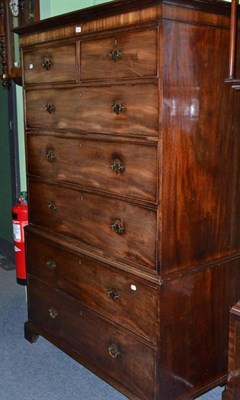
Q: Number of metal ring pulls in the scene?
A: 12